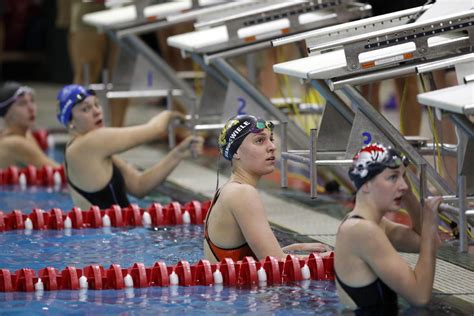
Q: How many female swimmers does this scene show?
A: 4